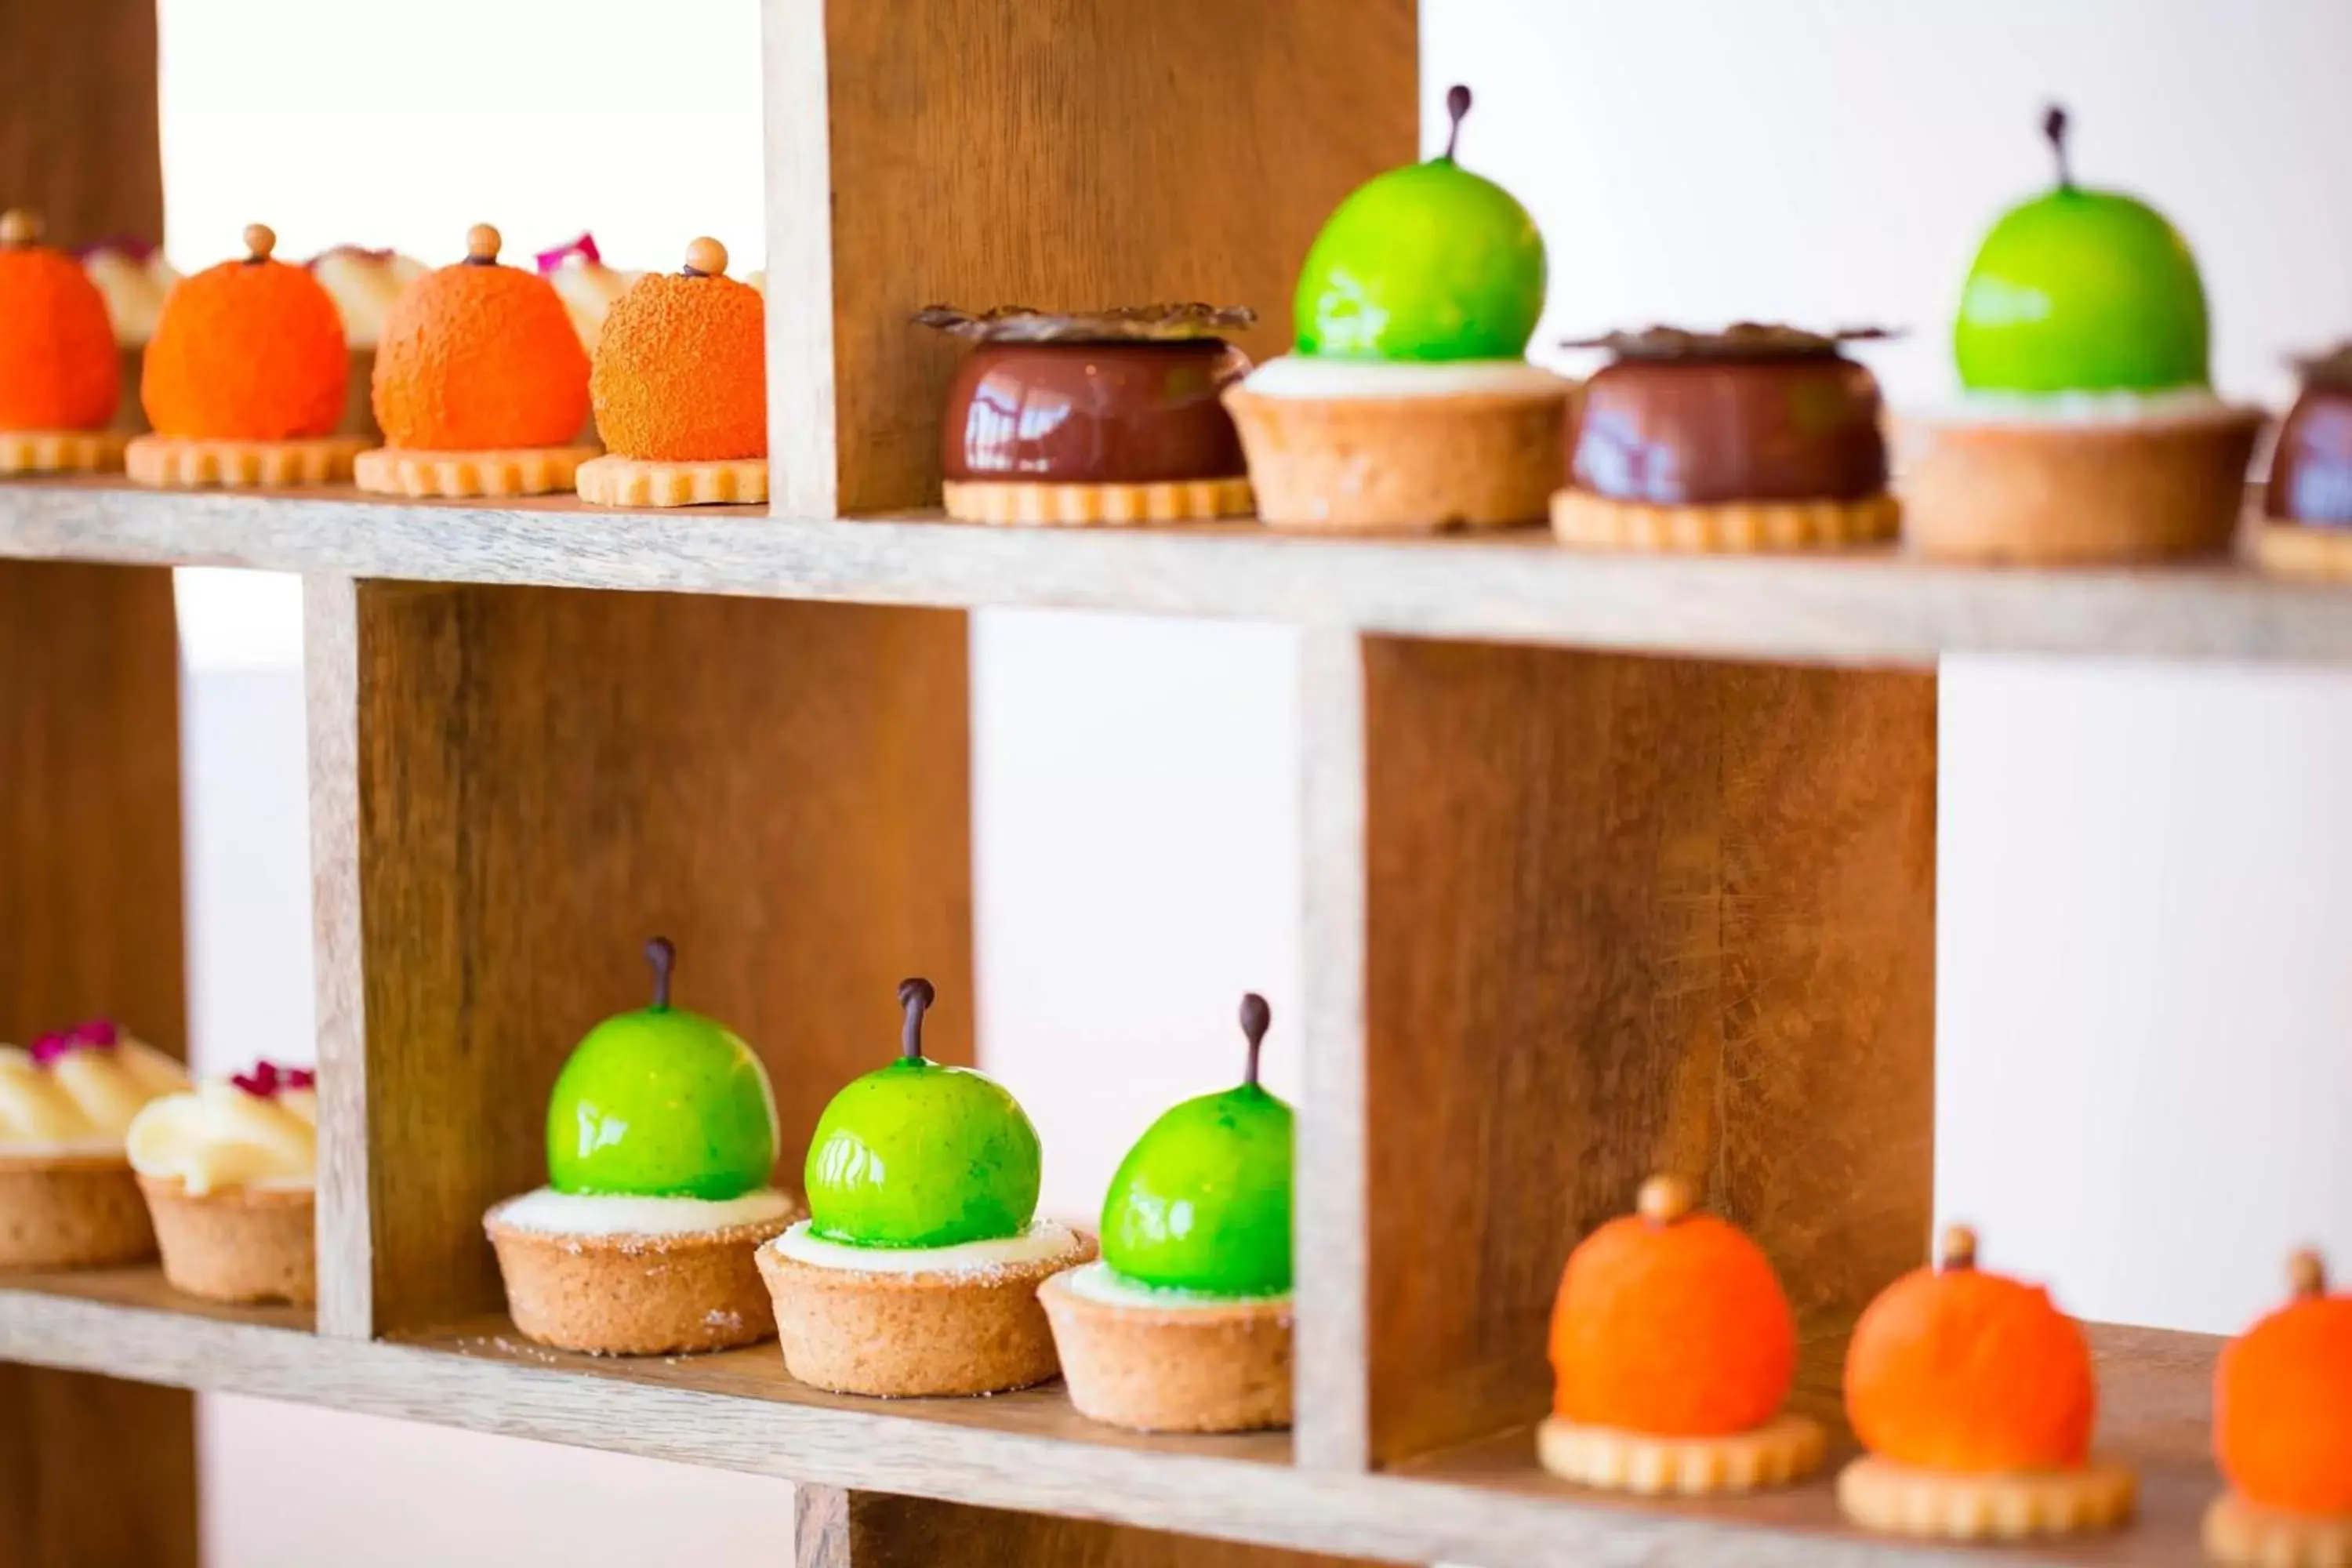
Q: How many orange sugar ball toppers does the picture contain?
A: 7